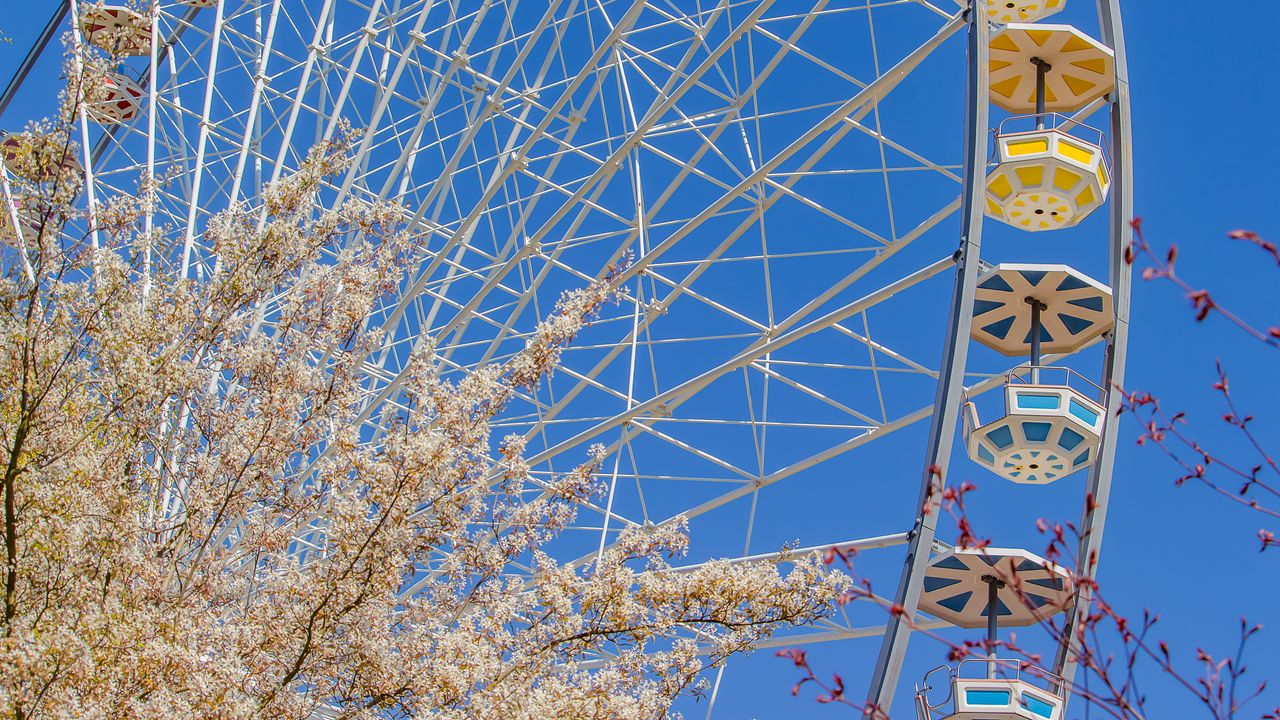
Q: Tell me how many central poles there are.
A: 3